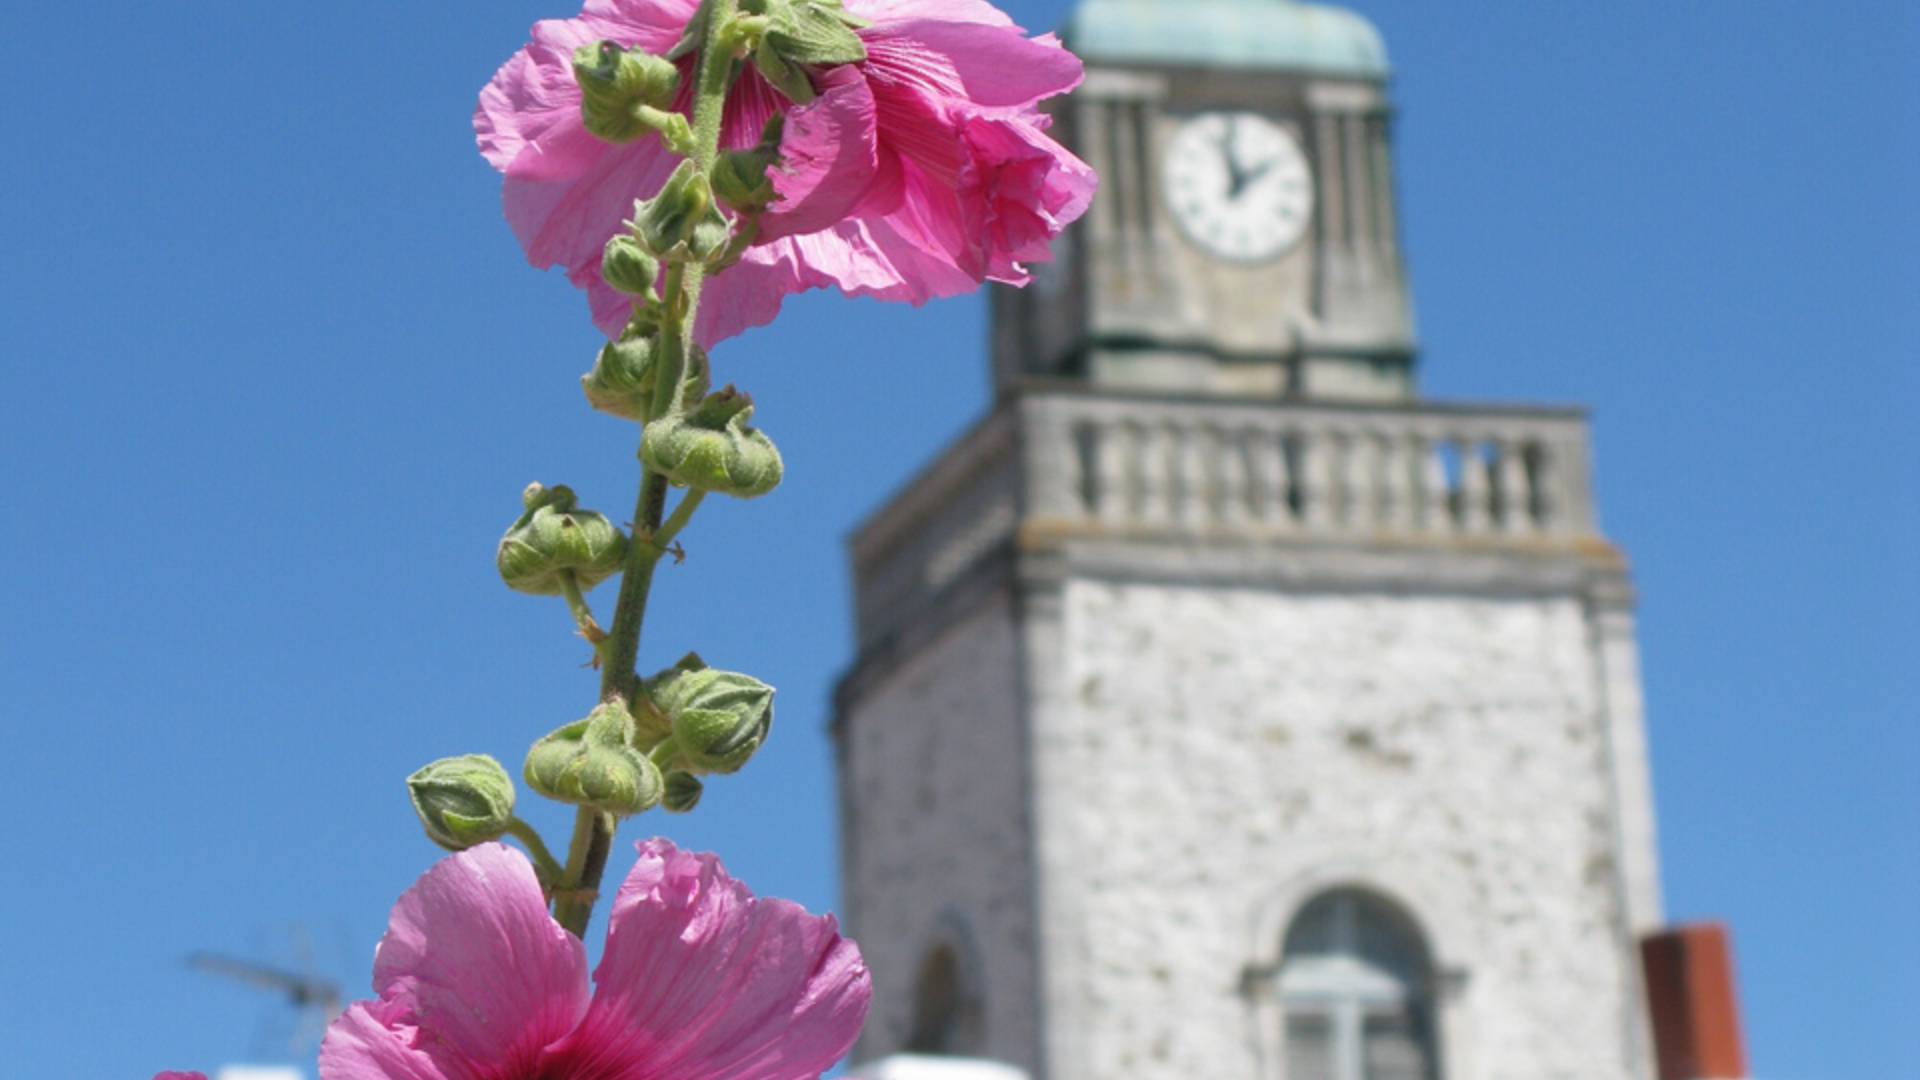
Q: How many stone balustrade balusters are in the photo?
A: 11